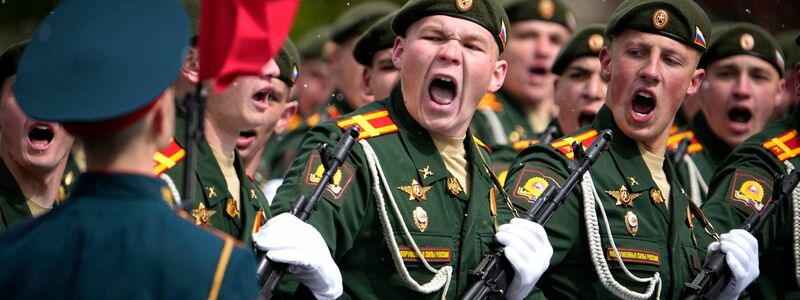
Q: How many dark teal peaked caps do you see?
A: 1